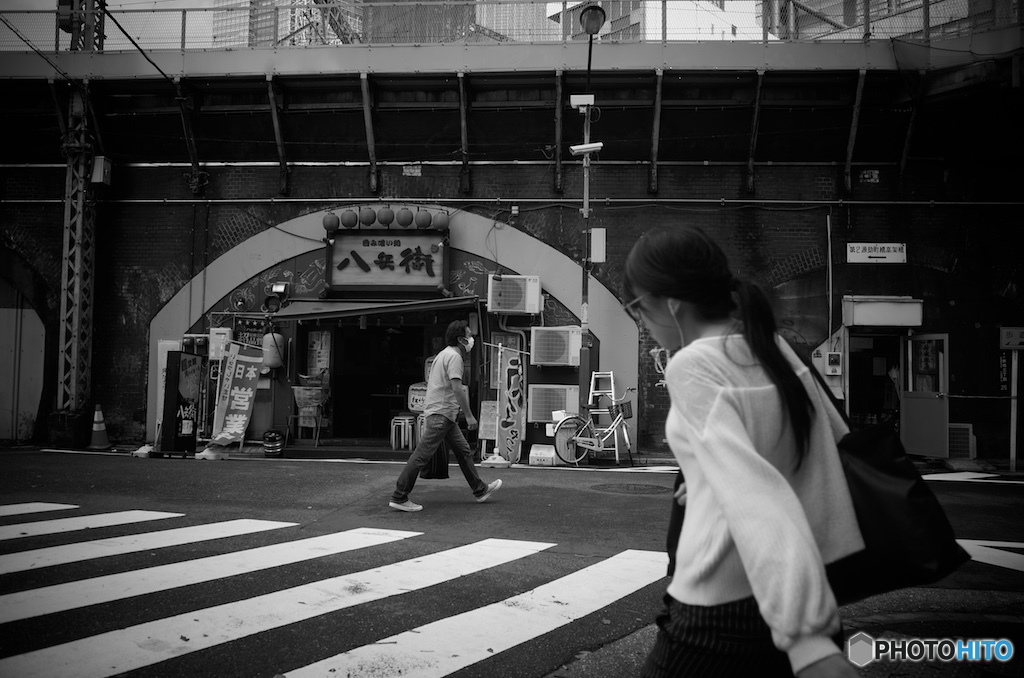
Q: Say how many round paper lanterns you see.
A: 7